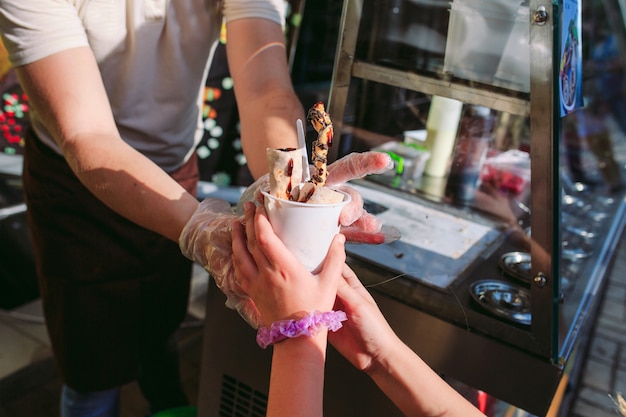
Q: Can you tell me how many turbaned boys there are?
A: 0